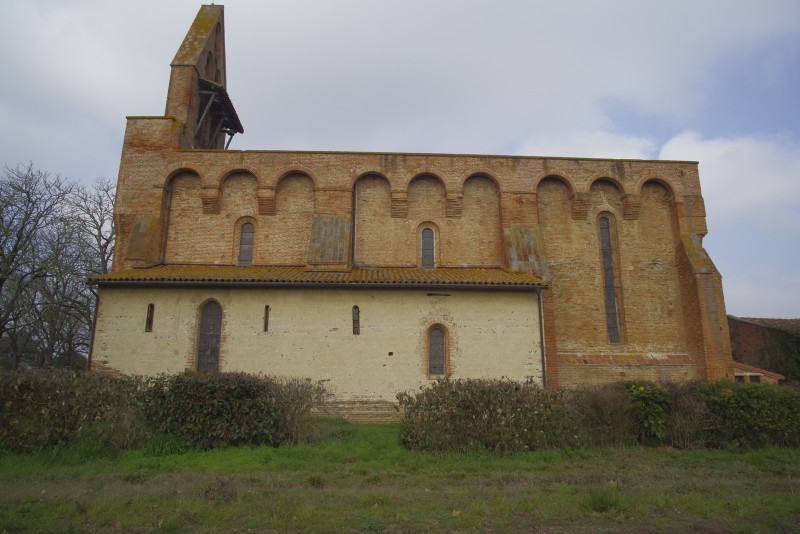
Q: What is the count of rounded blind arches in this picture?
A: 9